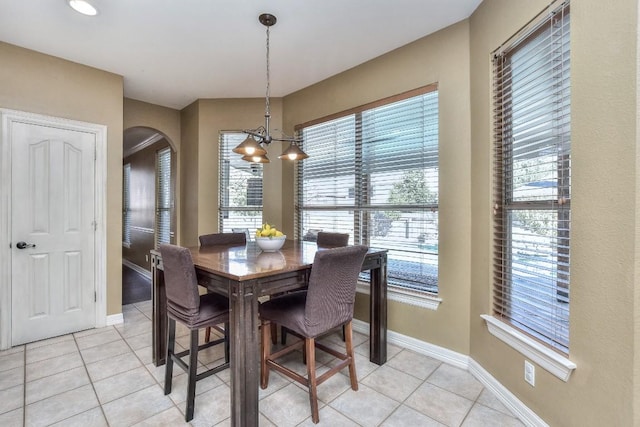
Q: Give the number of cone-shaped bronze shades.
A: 3